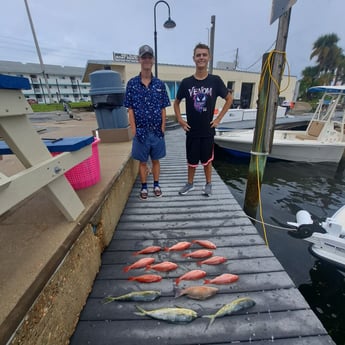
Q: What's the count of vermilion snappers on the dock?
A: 10